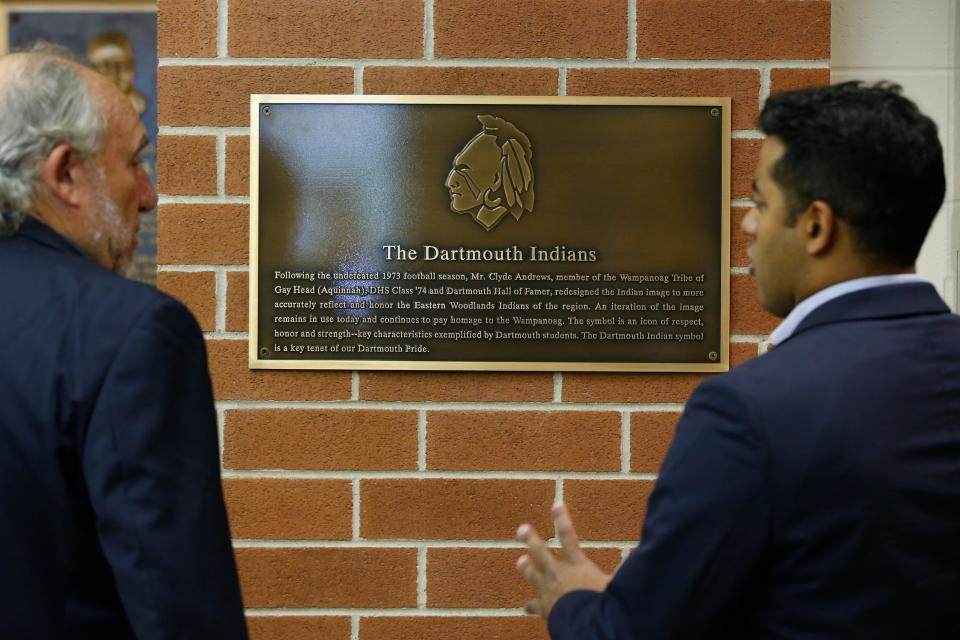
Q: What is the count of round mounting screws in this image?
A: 4